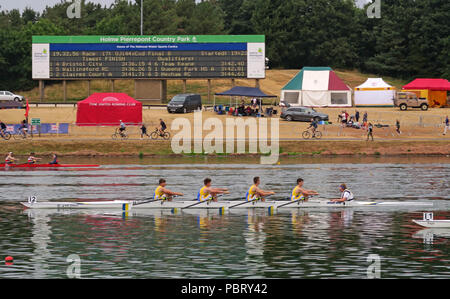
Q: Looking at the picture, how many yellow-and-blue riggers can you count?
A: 4